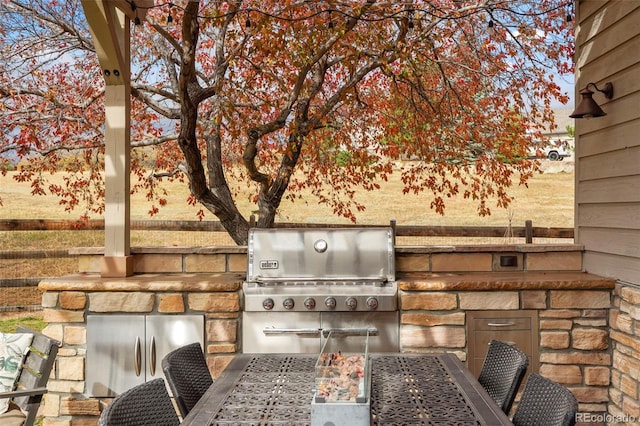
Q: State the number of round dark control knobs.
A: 6